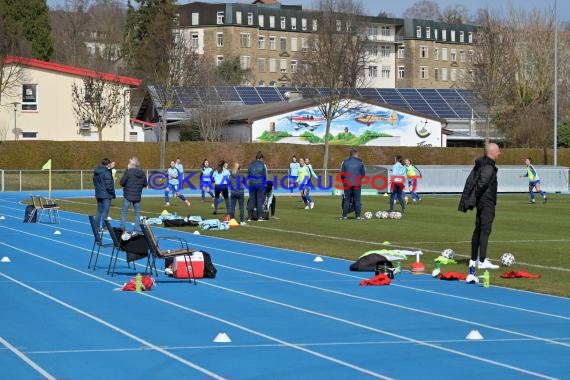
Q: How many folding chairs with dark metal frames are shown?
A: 3